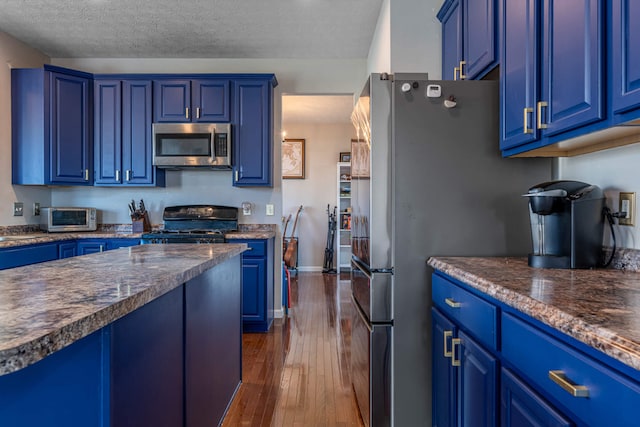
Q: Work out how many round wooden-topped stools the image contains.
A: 0